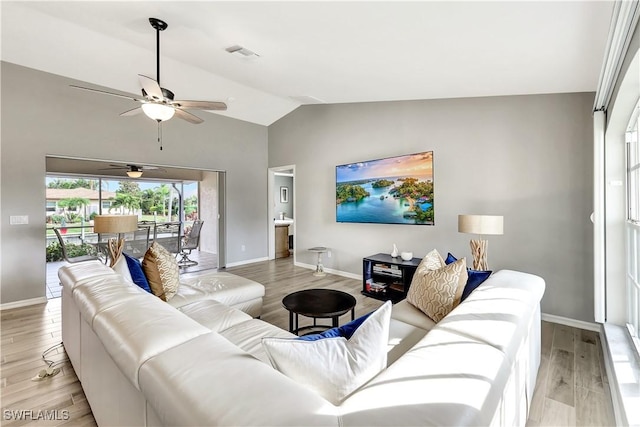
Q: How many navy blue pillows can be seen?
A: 3